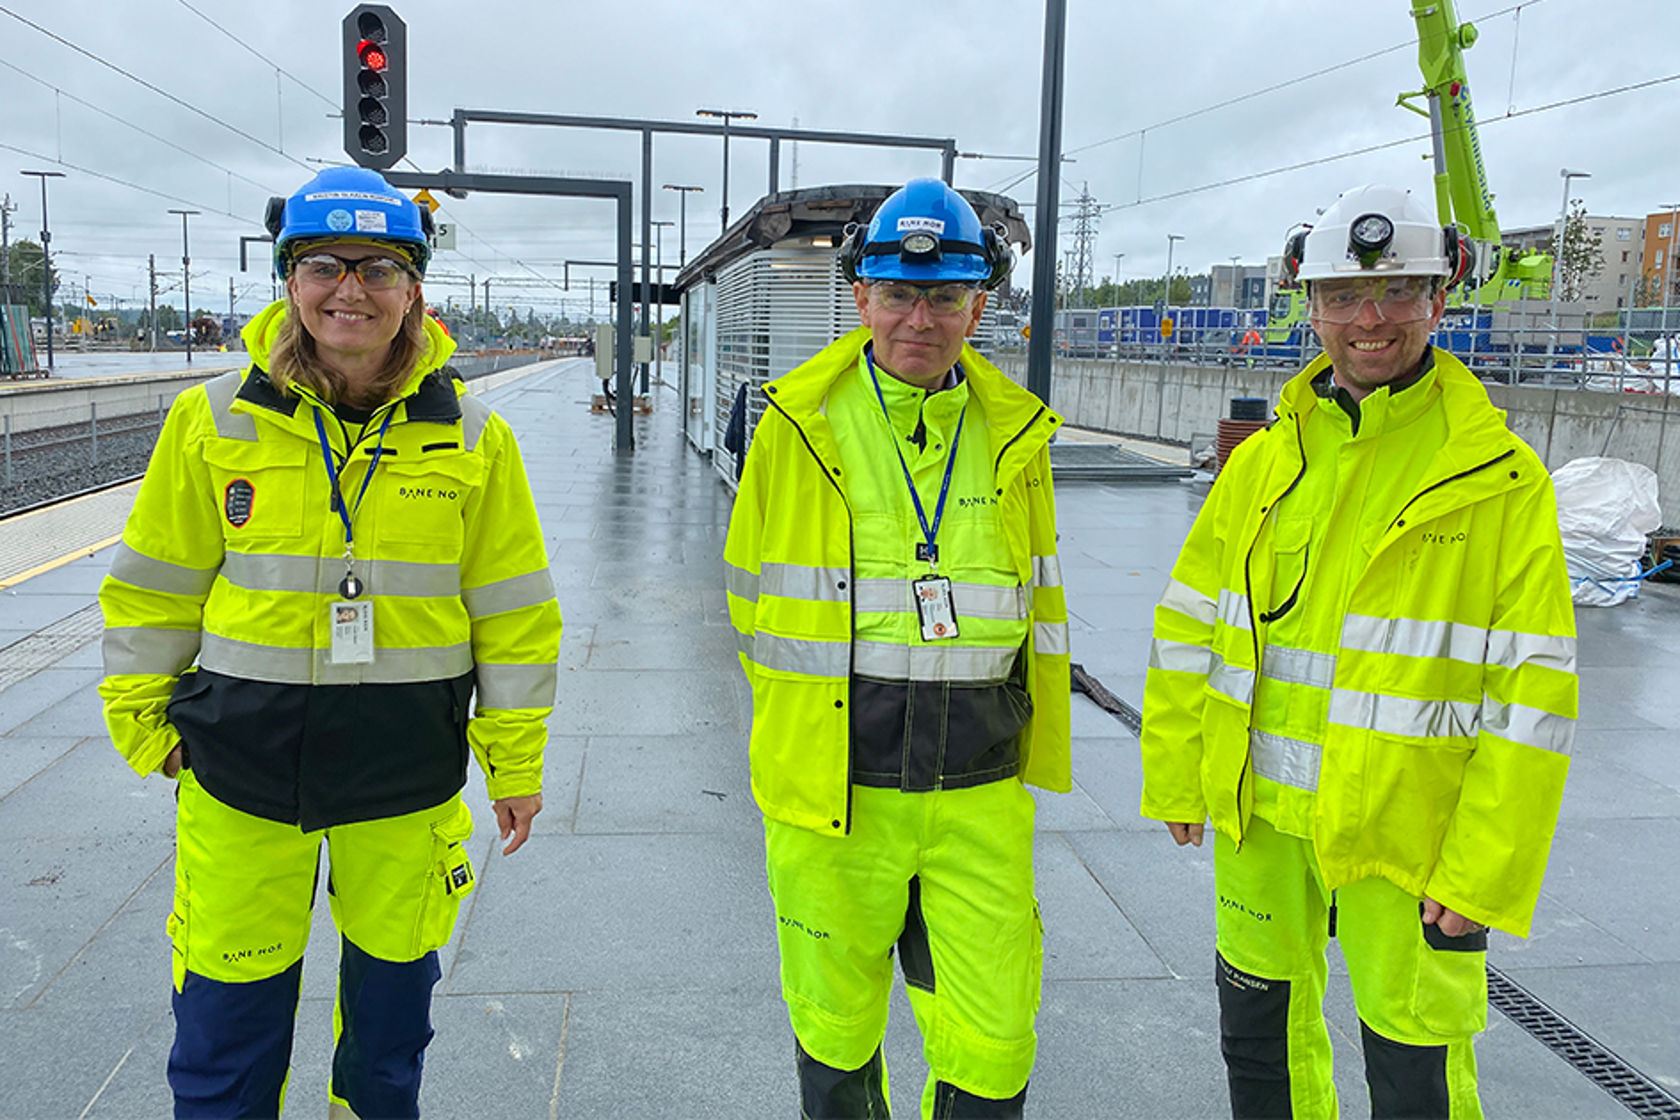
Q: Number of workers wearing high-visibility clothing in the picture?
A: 3